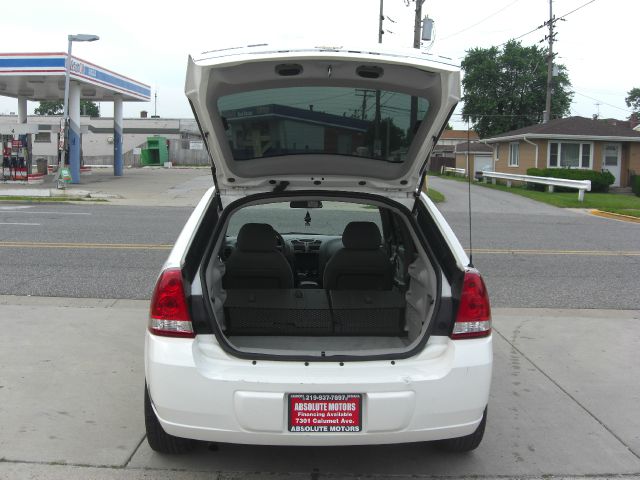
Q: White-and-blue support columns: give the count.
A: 2